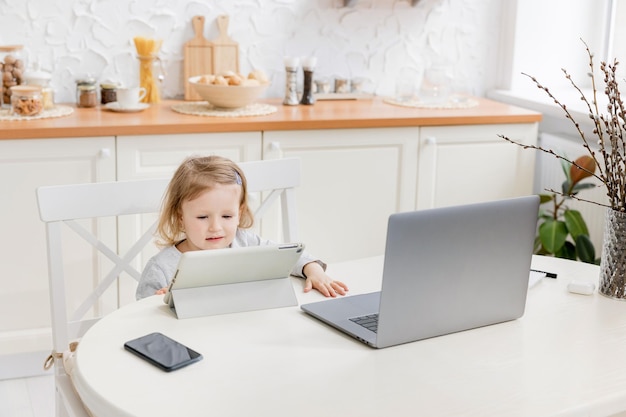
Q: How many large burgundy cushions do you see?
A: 0